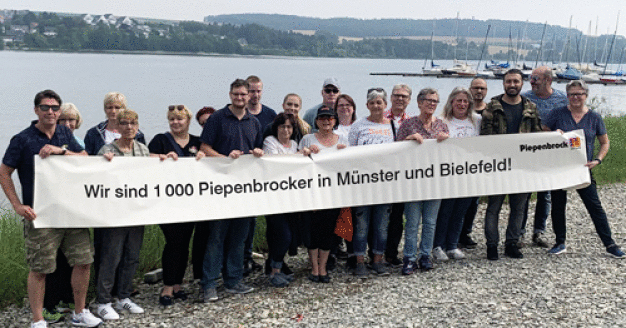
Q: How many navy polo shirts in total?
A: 2